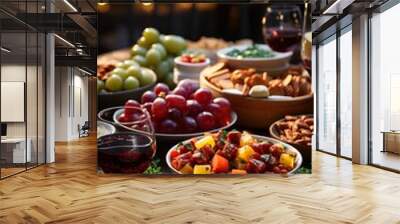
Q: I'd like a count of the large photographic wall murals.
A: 1